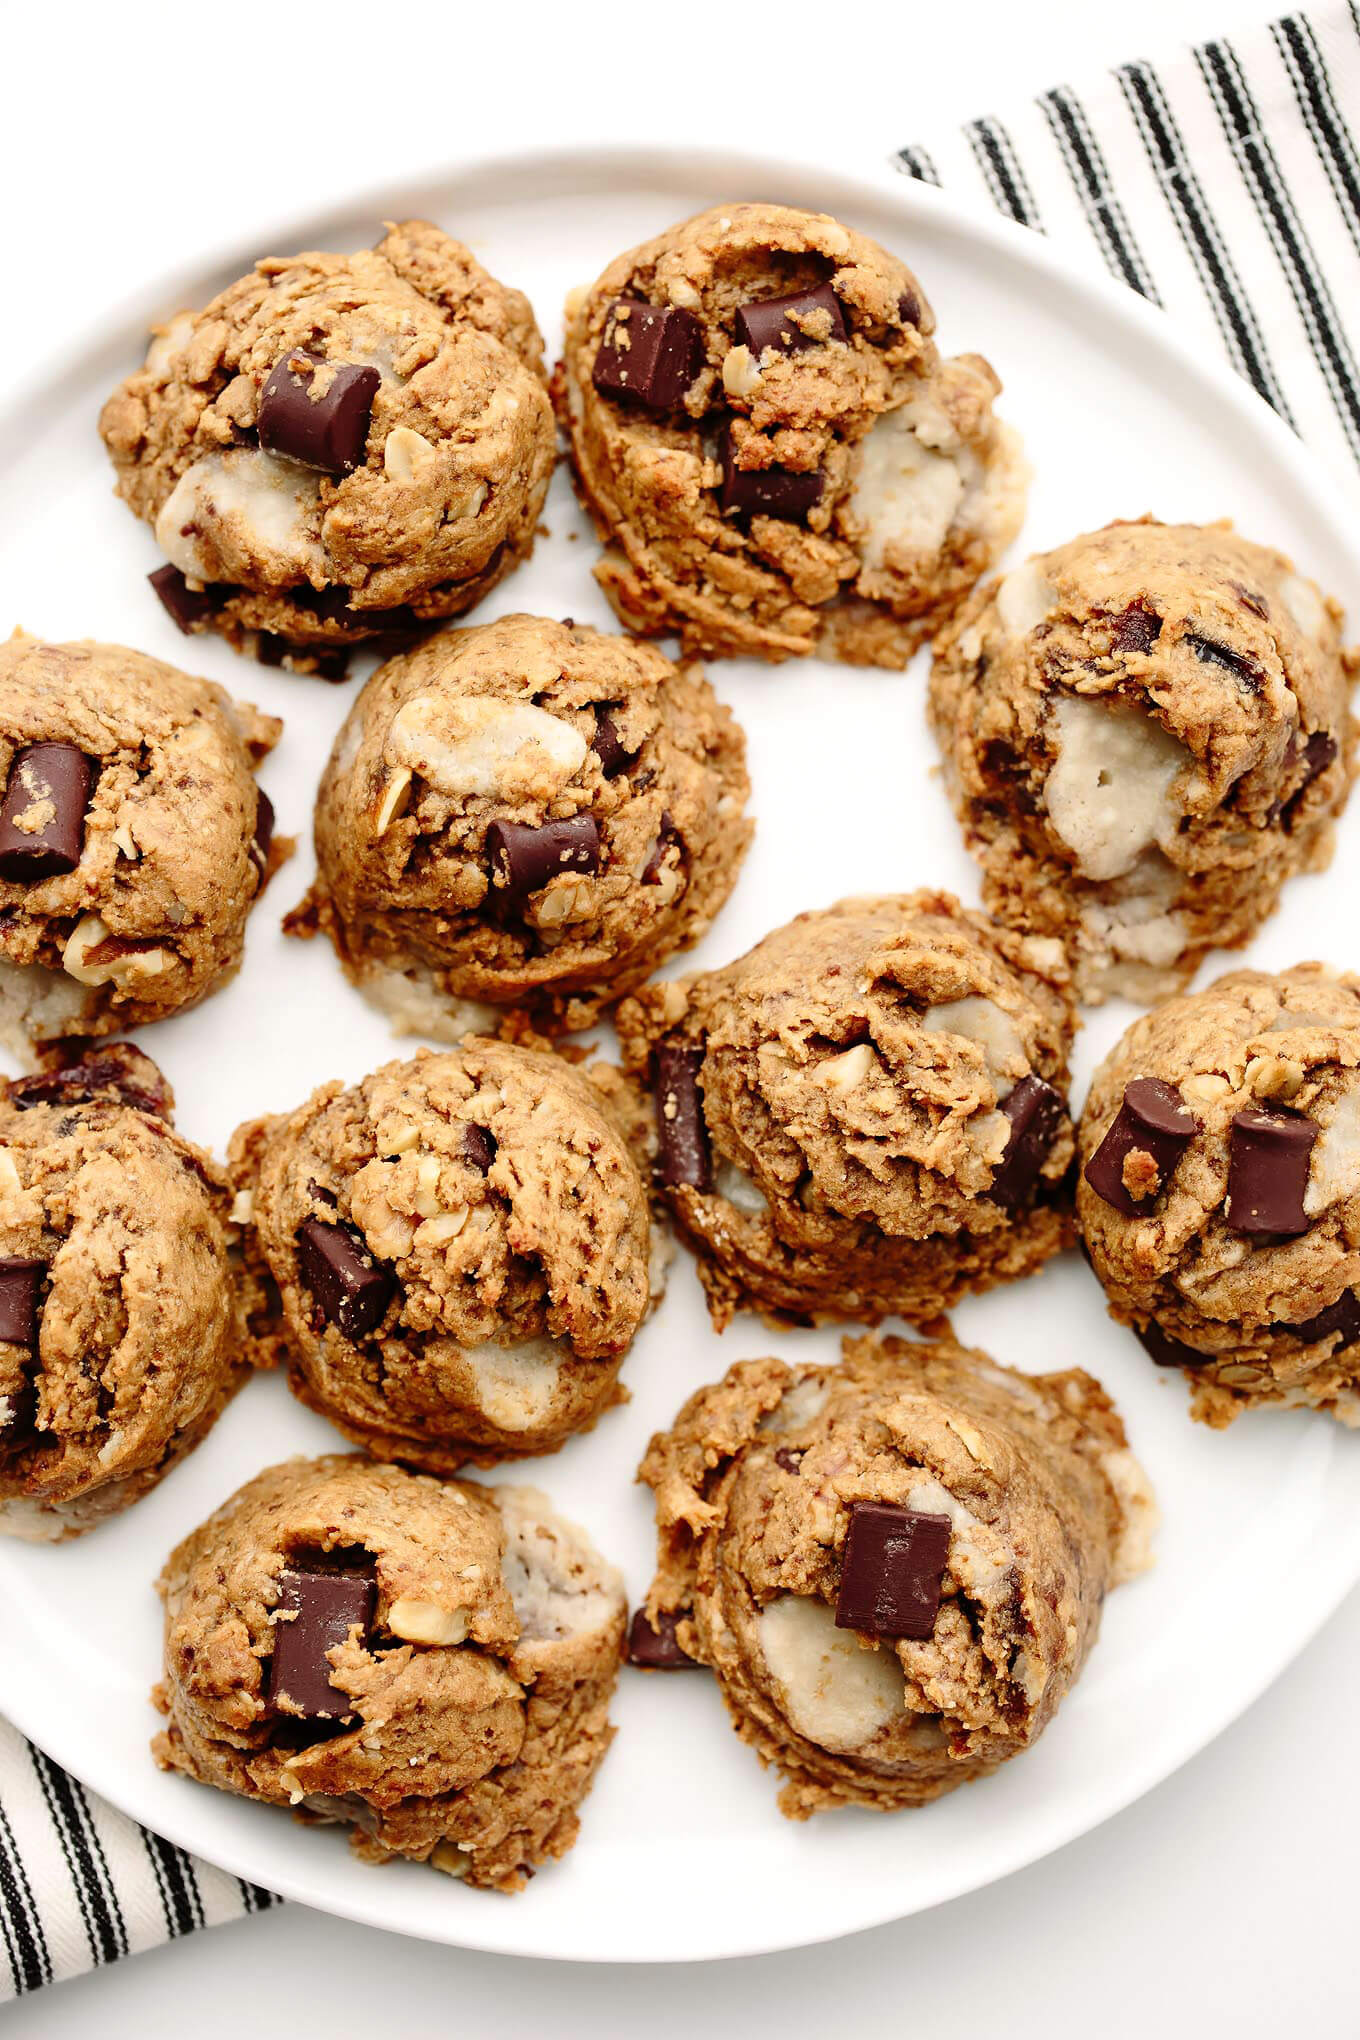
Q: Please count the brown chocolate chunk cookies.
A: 11